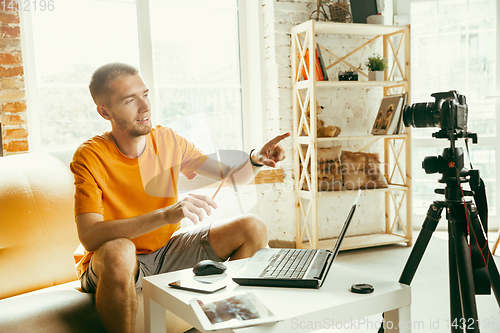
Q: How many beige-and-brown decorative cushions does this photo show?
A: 2